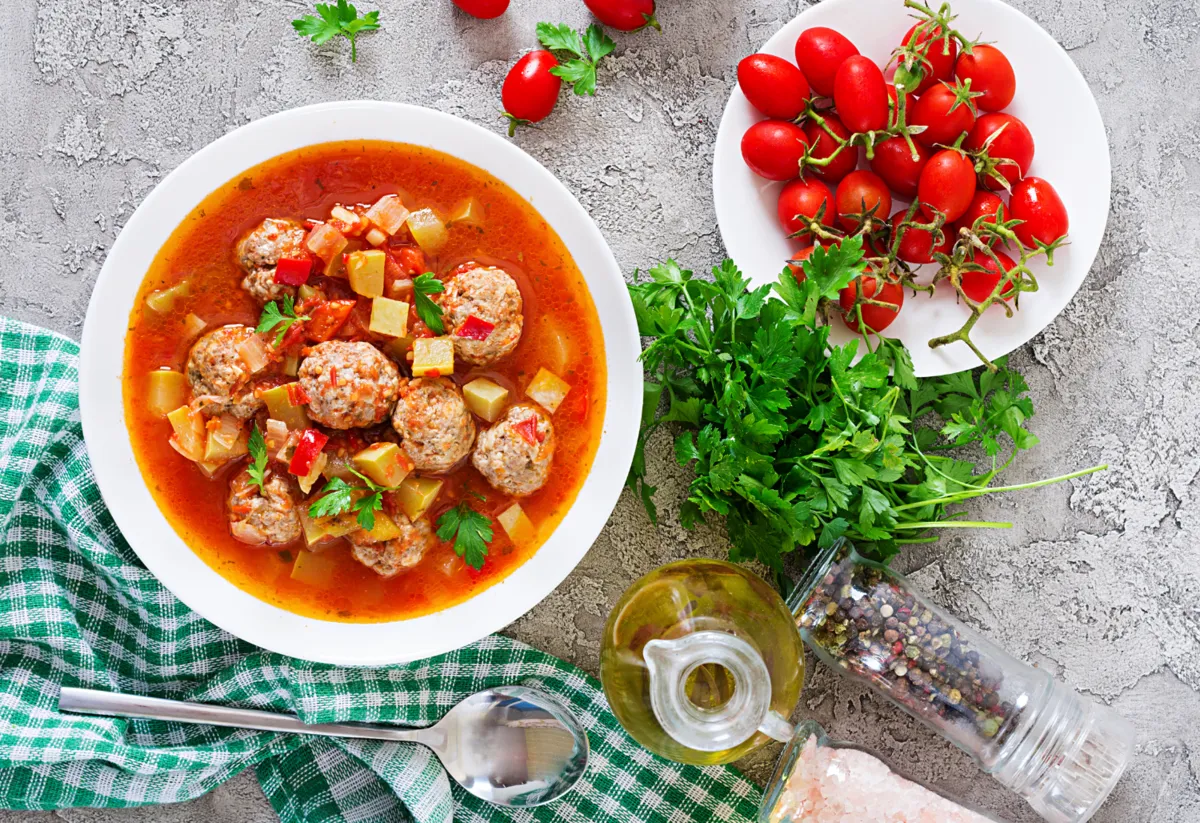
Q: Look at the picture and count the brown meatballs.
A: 8